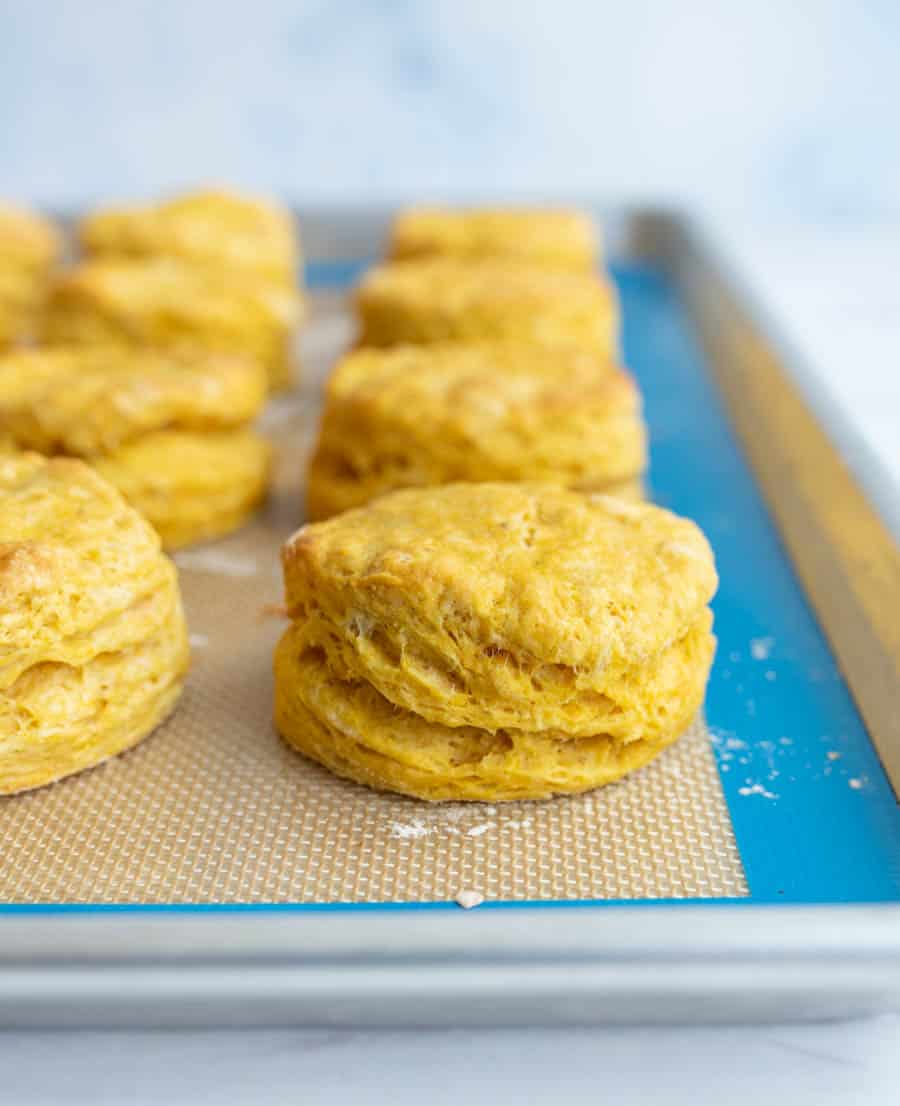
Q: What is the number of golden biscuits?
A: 9